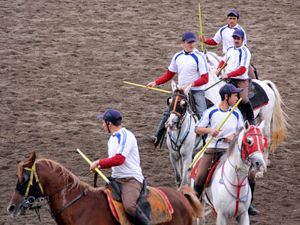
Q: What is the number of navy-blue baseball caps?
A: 5